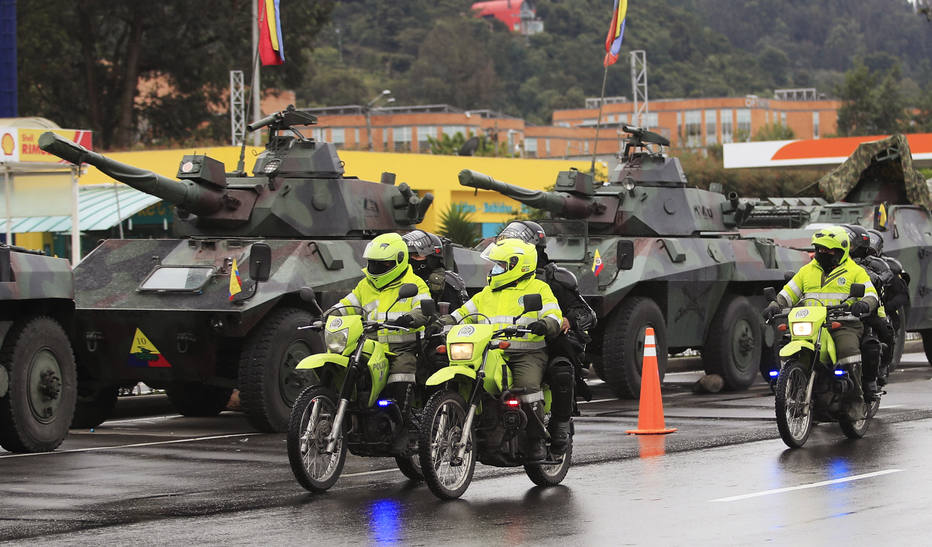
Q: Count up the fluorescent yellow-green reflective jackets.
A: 3